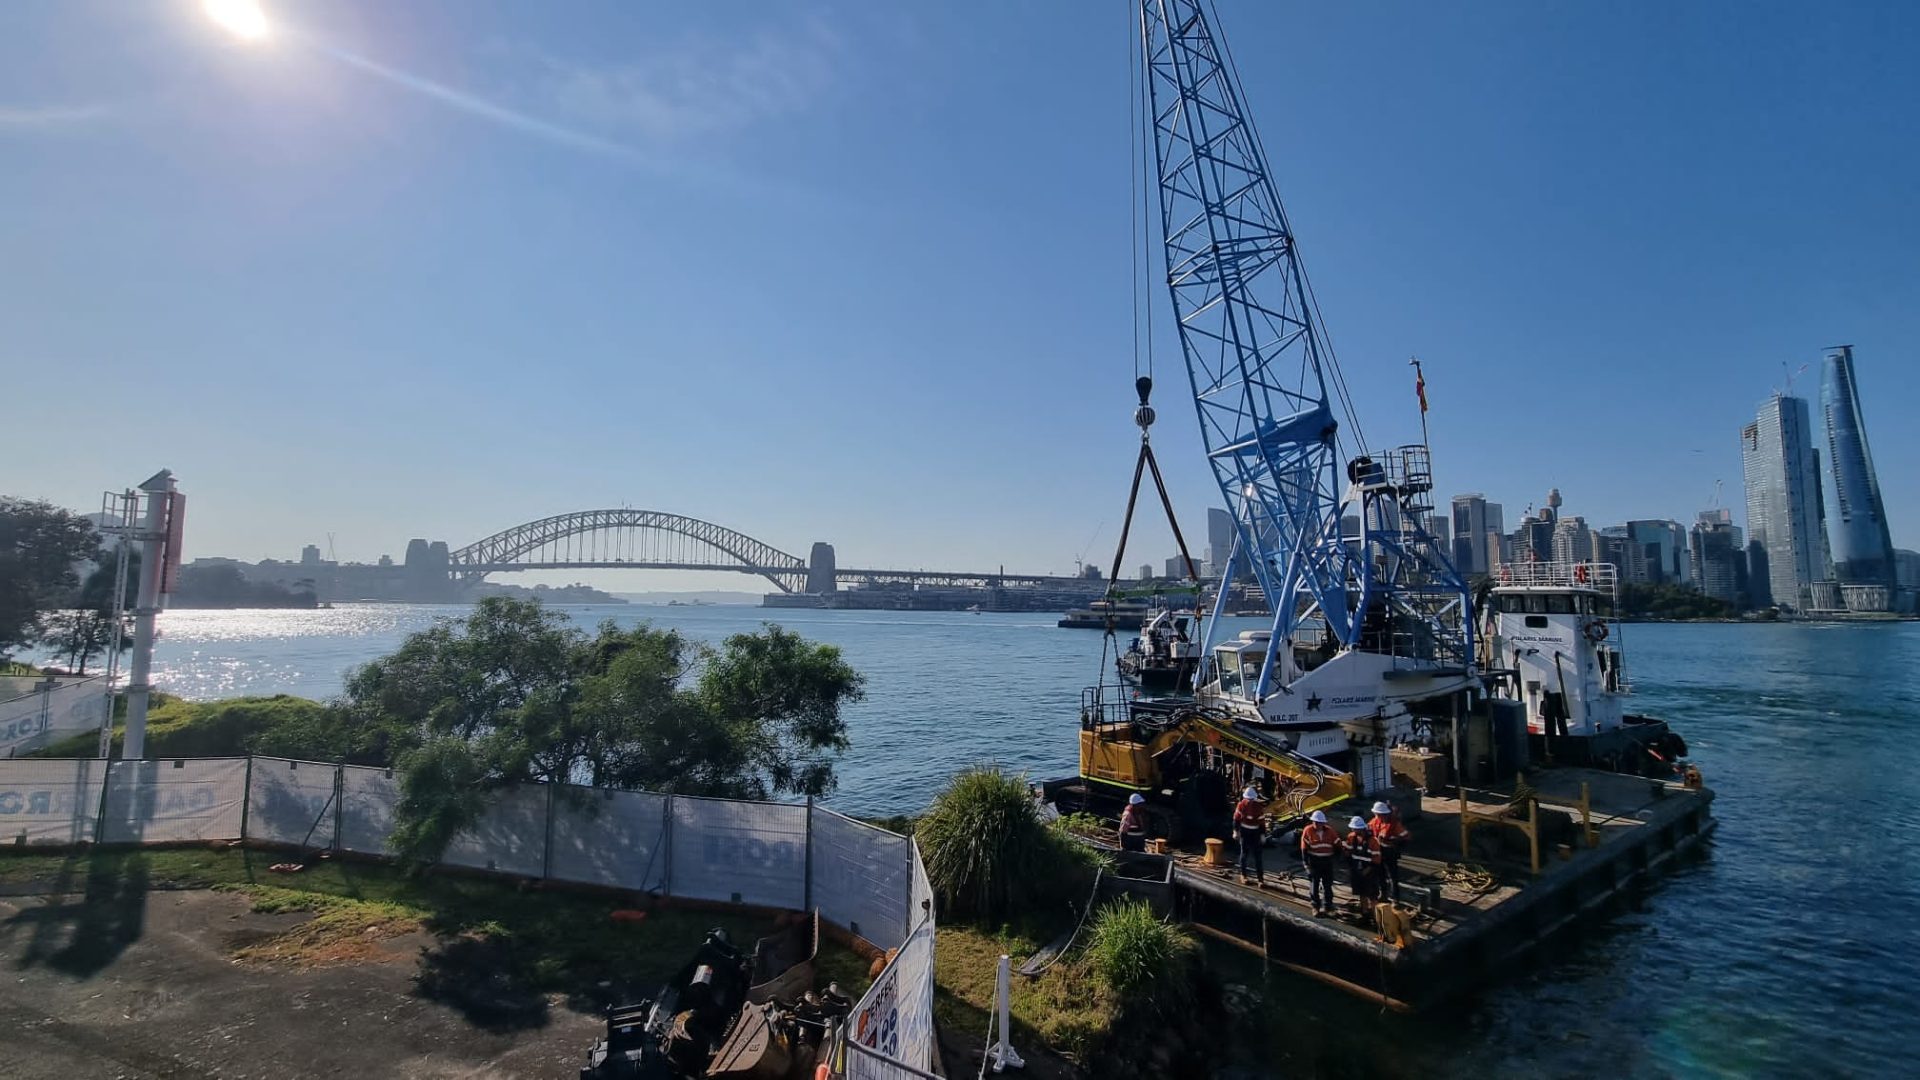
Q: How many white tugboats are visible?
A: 1